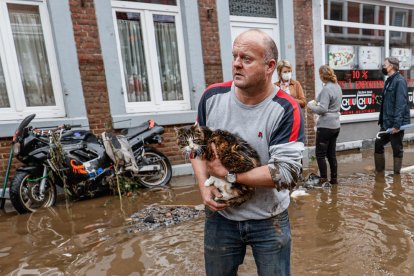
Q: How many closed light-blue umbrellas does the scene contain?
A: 1